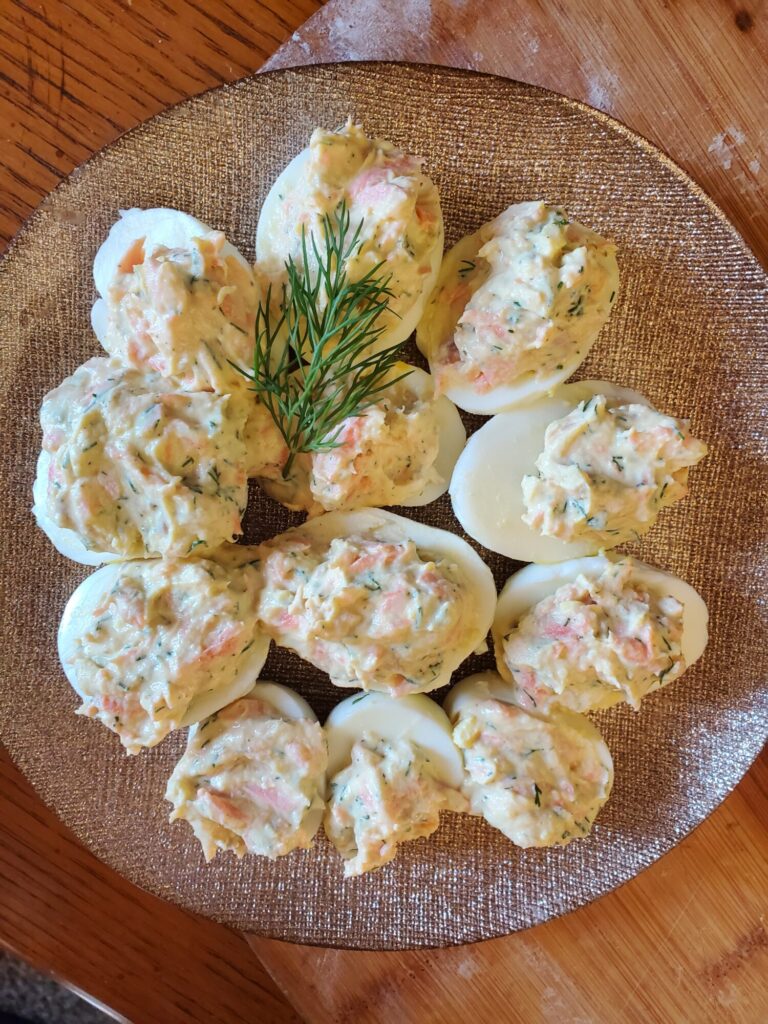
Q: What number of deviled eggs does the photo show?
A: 12